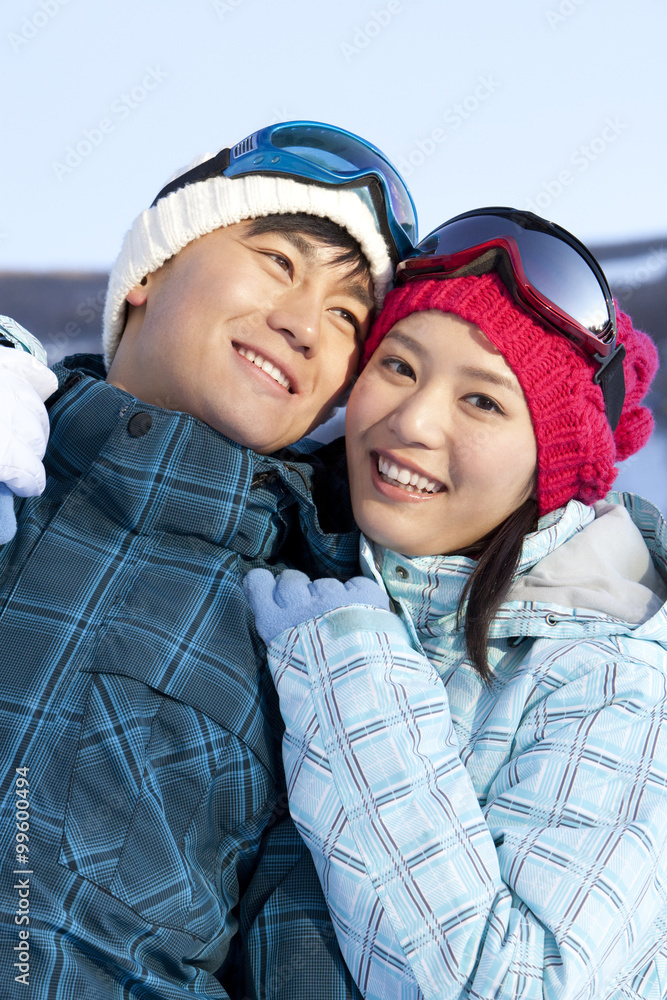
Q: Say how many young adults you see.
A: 2